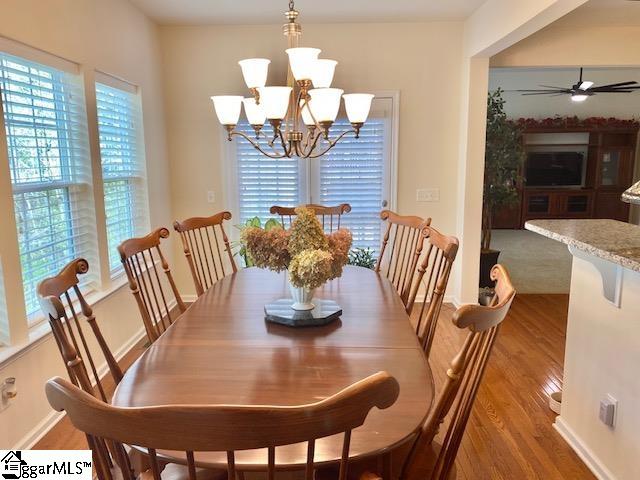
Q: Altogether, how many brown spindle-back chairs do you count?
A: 8